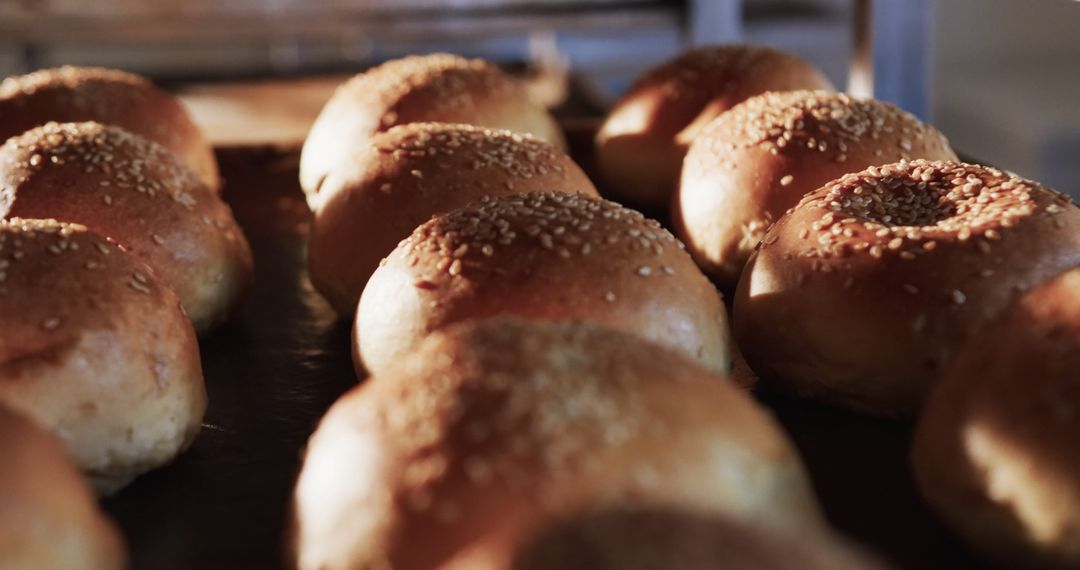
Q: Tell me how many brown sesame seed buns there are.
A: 13